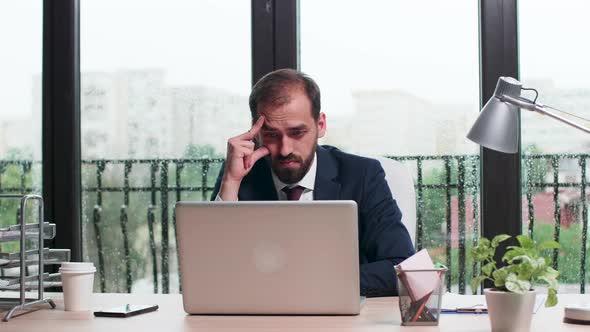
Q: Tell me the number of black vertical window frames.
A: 3